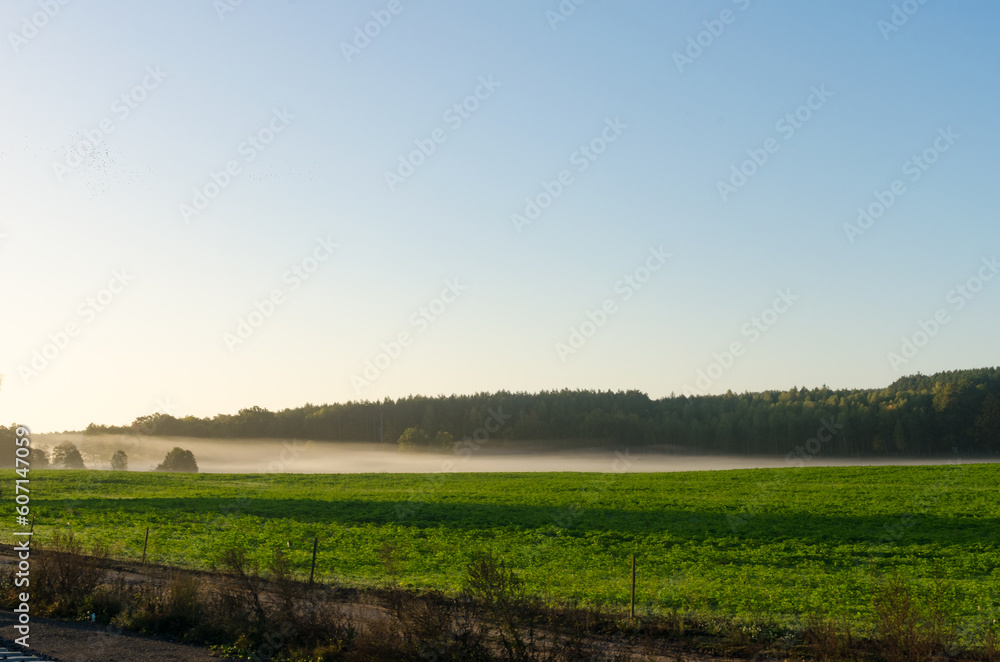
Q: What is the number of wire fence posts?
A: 4